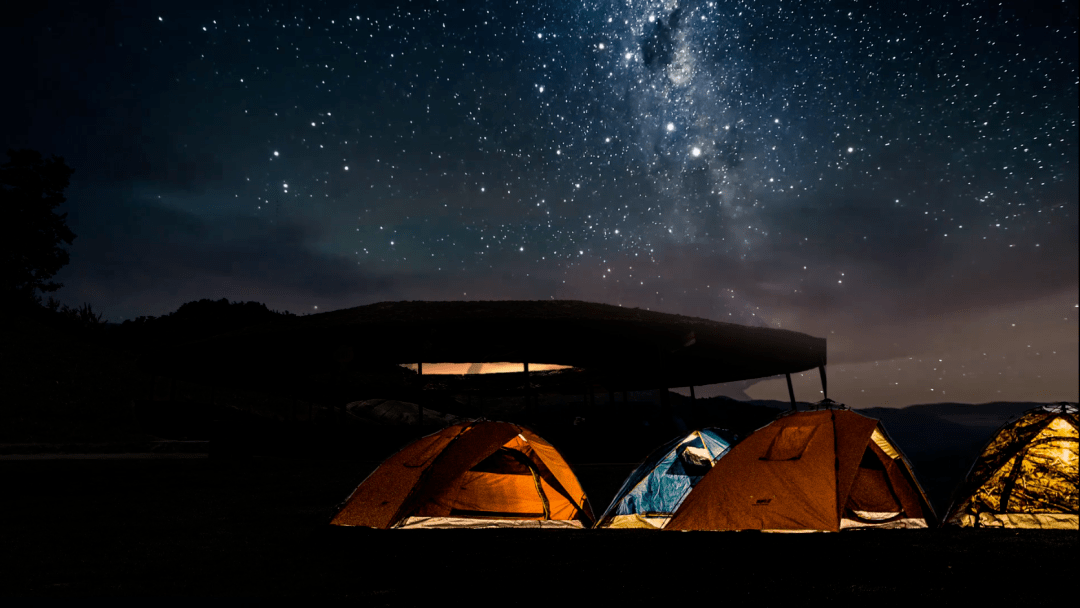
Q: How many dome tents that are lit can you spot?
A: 4